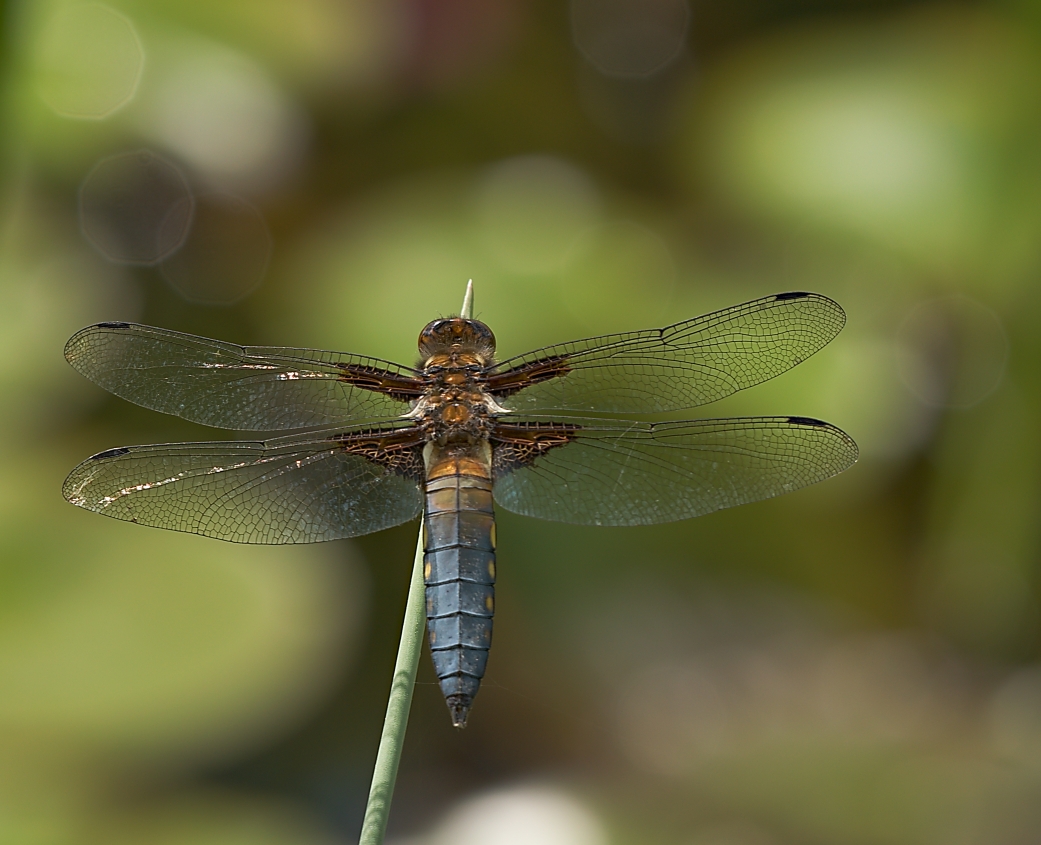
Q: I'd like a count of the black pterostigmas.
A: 4